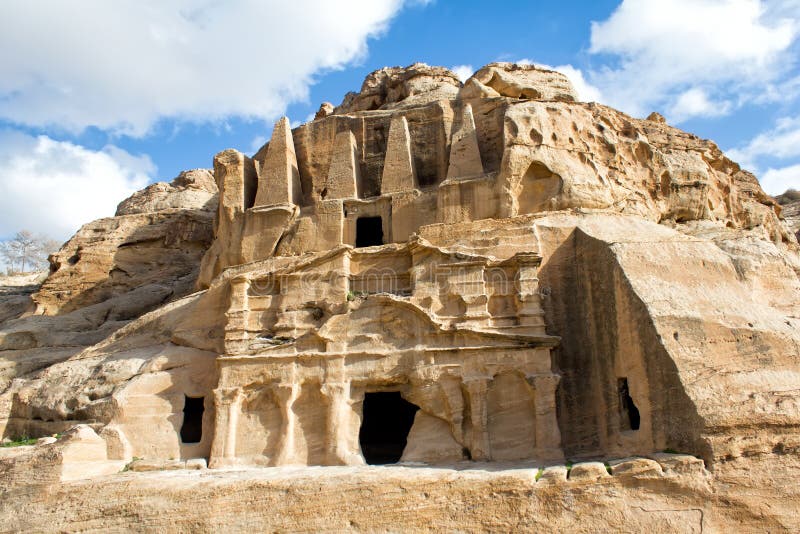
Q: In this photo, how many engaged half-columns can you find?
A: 6